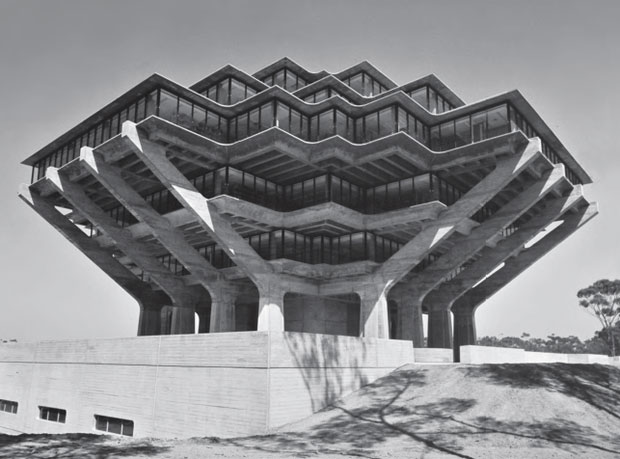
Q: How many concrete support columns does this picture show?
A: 8